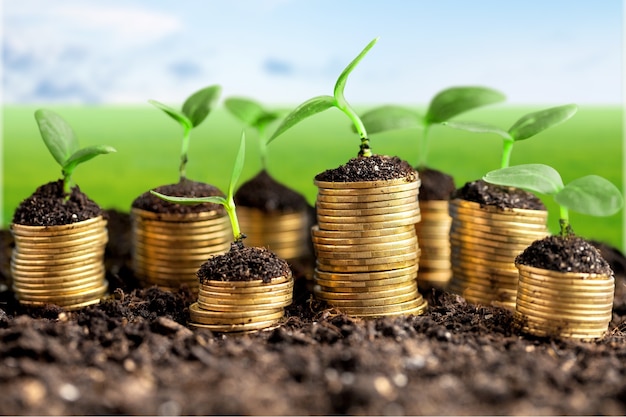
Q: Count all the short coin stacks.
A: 2